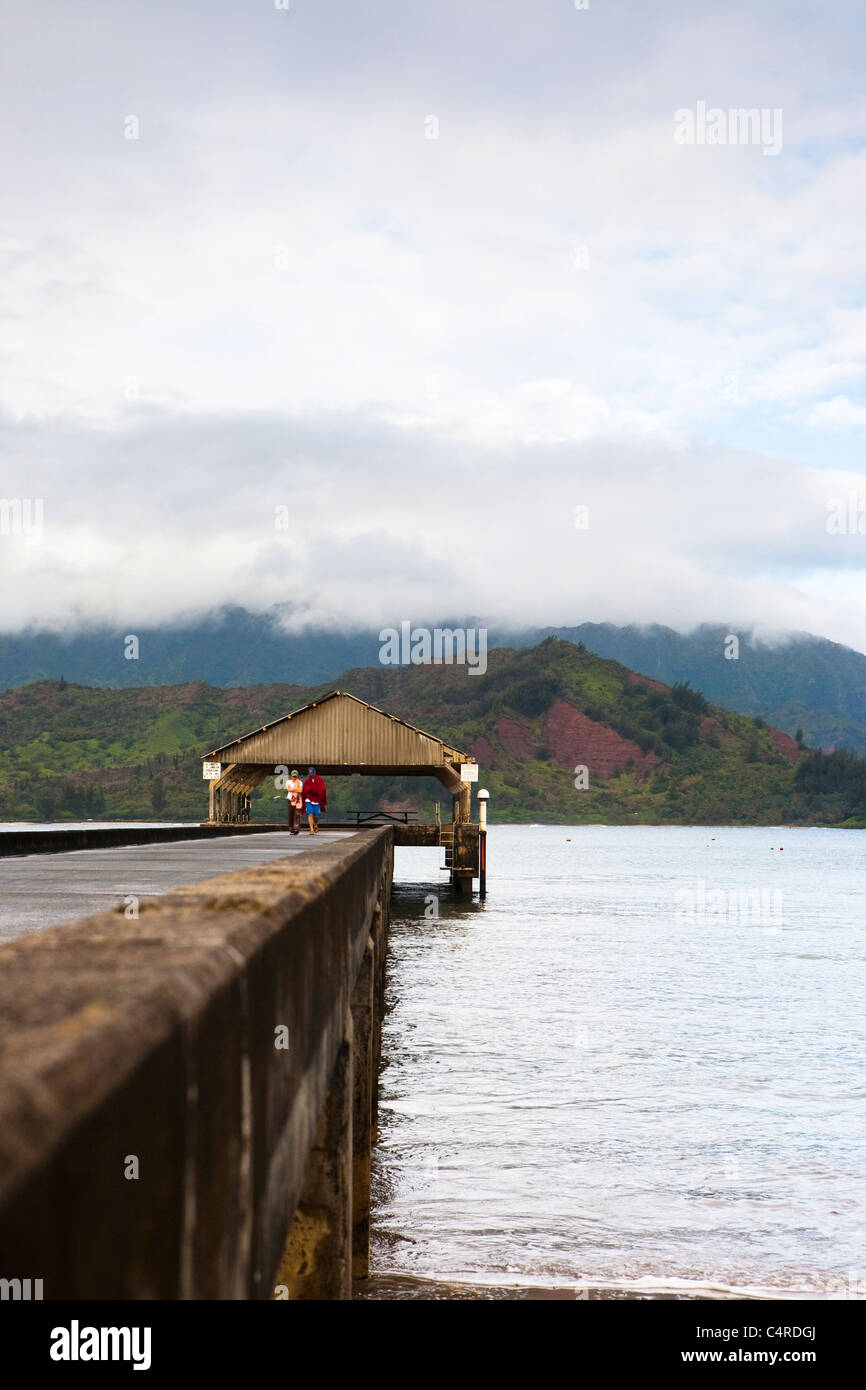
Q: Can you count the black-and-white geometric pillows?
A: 0